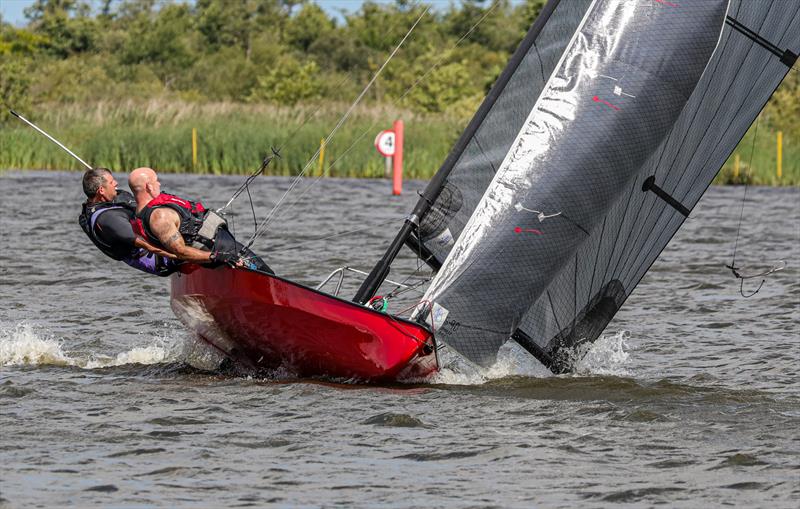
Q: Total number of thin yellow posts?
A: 4